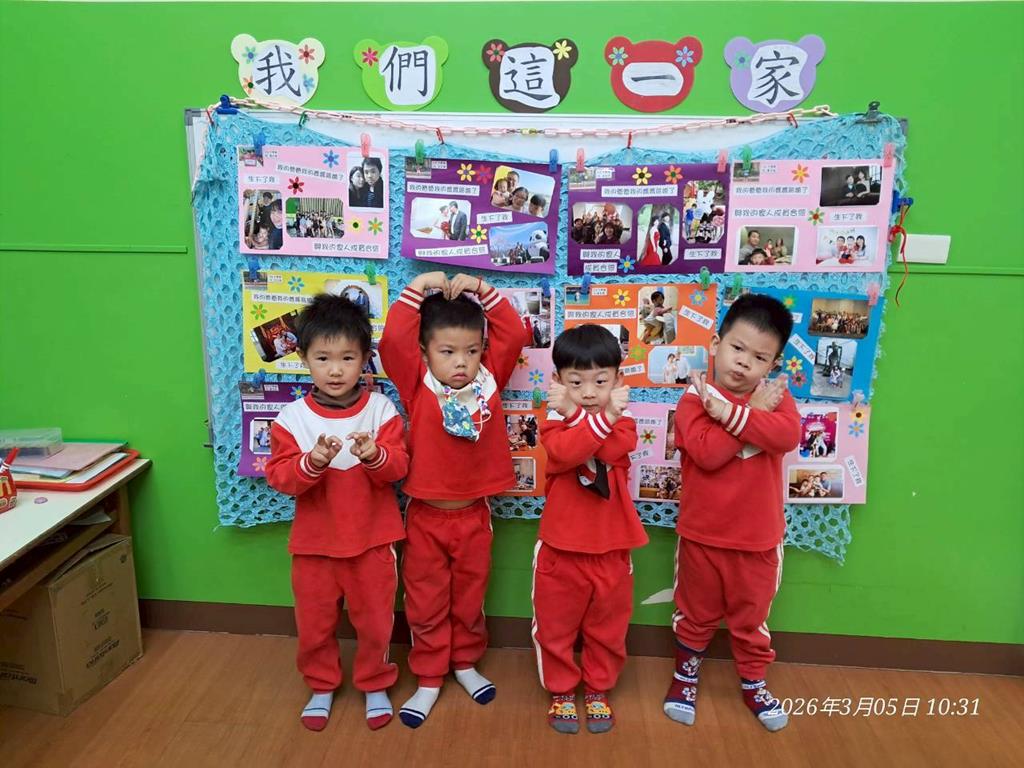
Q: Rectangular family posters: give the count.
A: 12